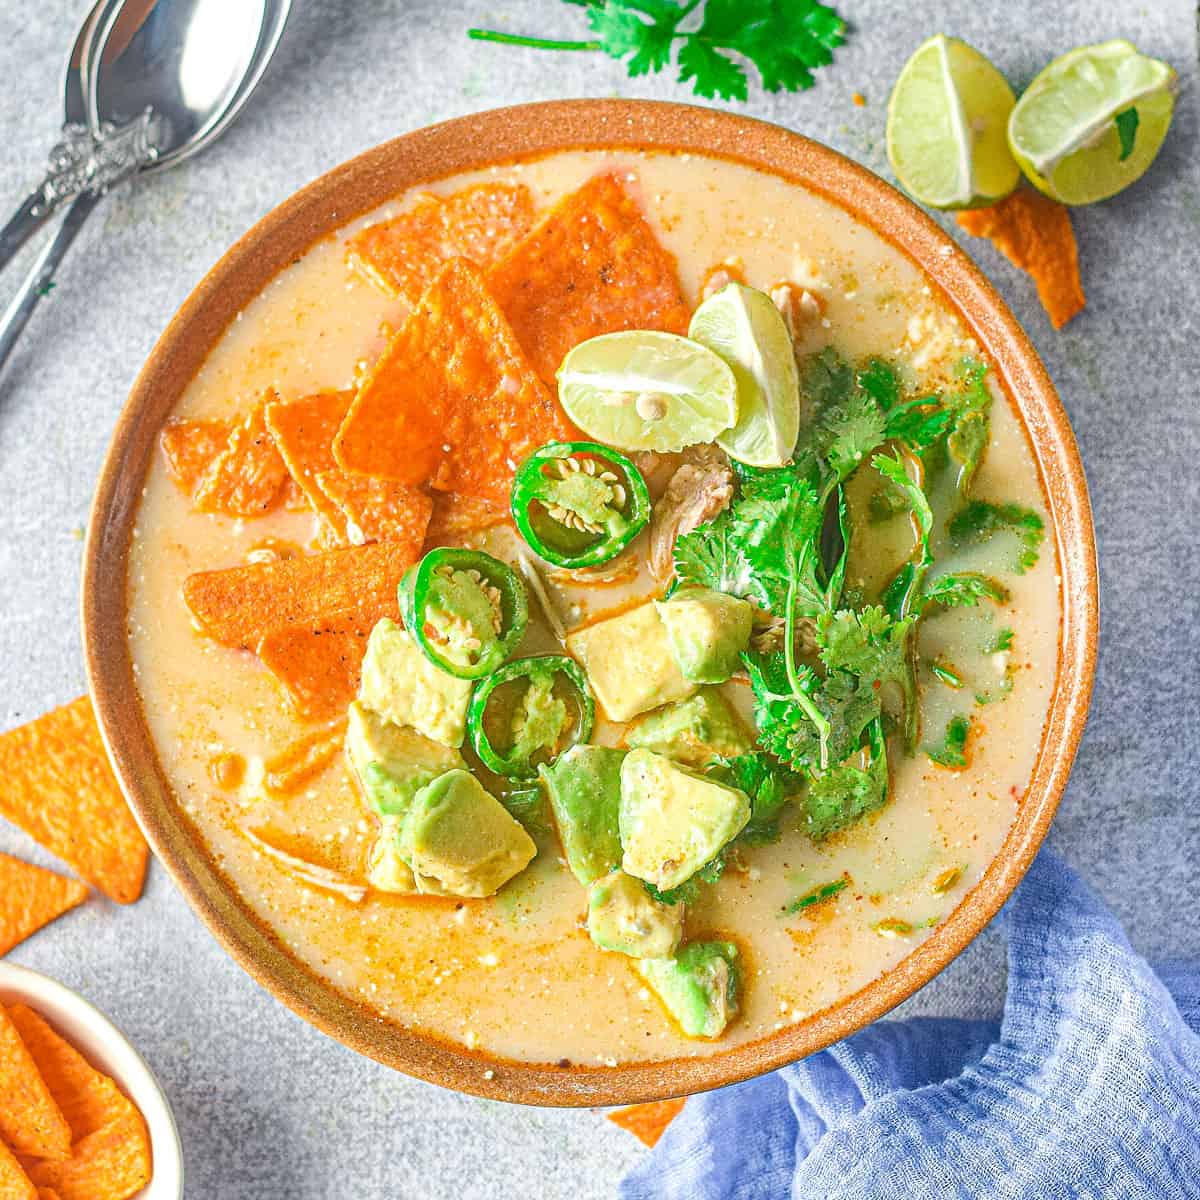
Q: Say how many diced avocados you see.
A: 11